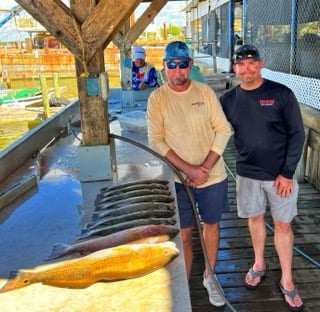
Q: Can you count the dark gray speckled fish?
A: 7